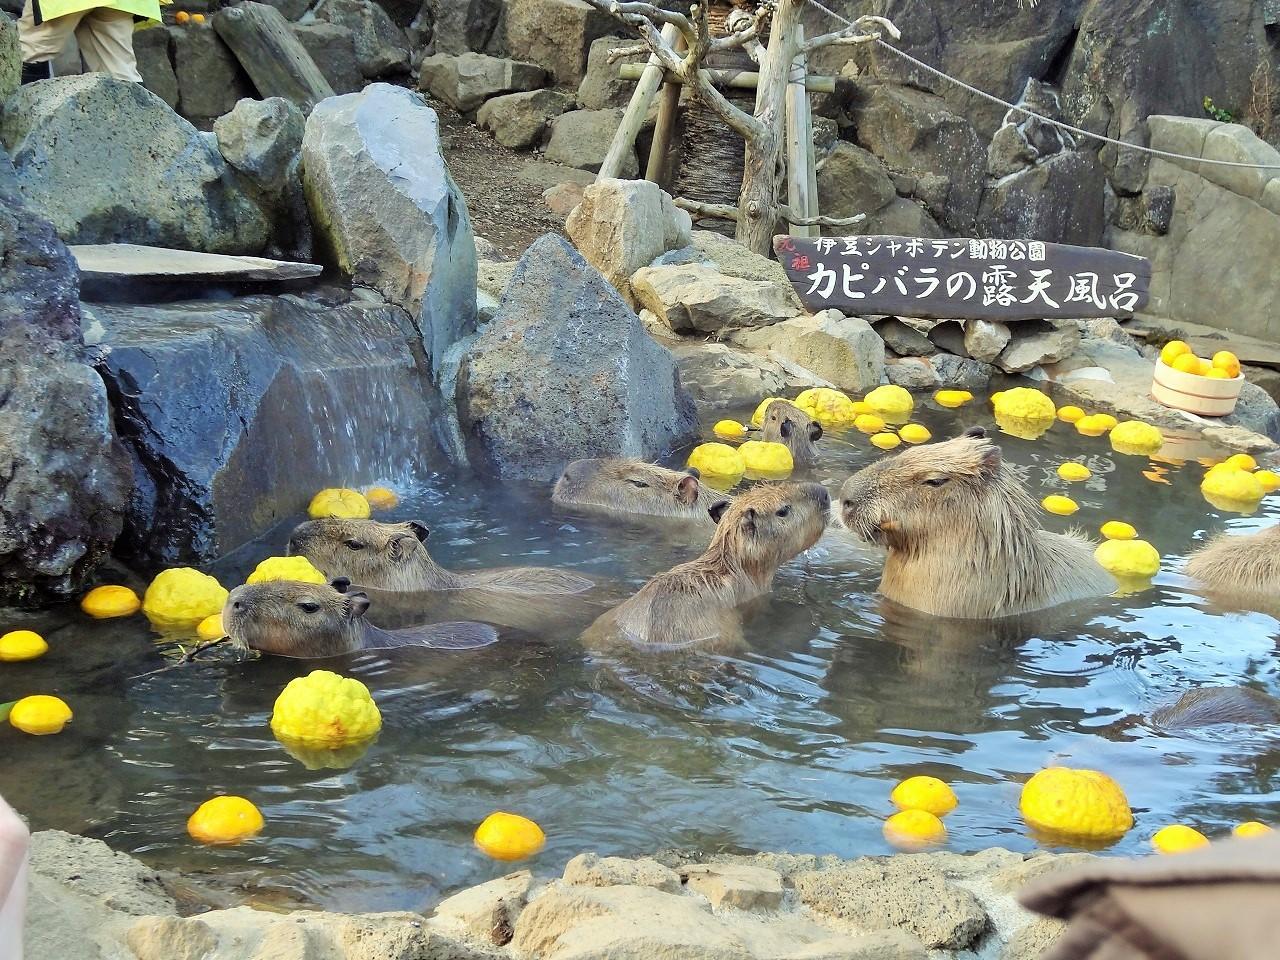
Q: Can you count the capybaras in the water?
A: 8